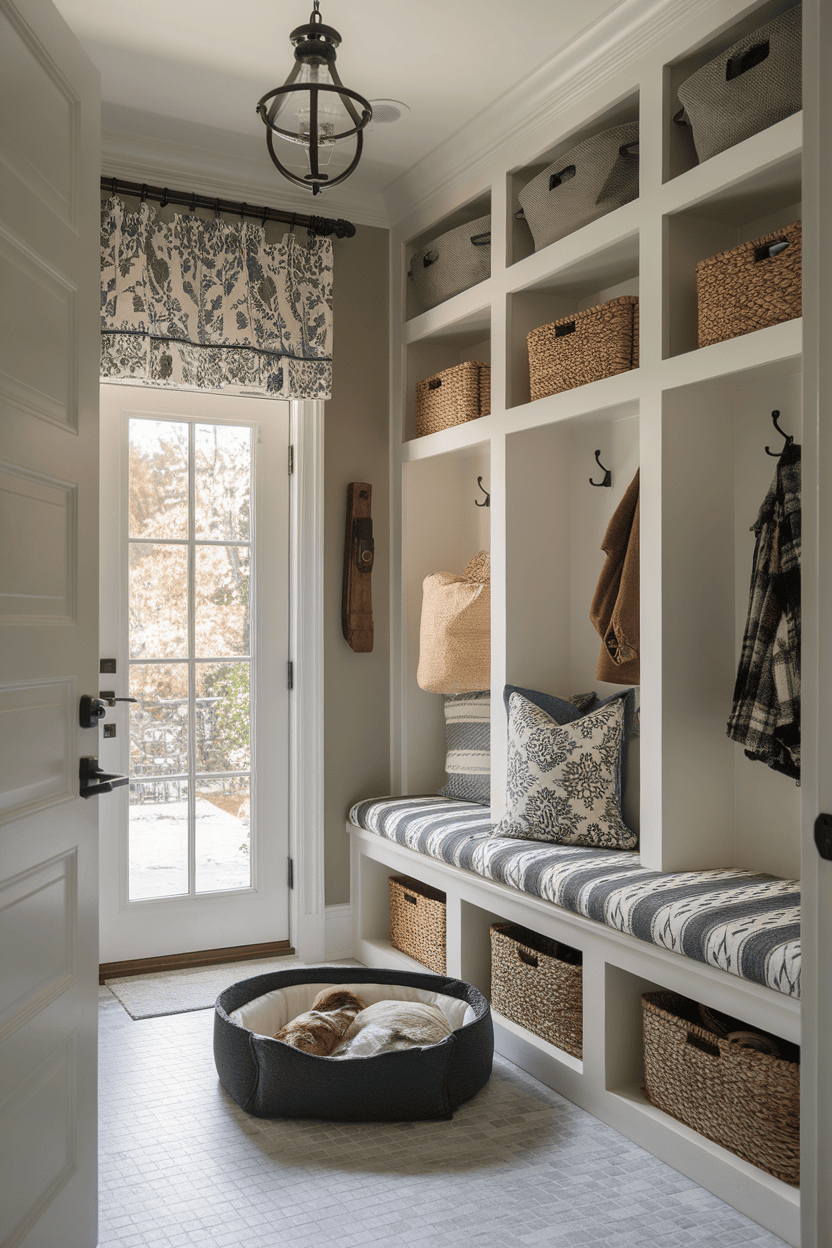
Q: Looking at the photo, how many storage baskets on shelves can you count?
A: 9